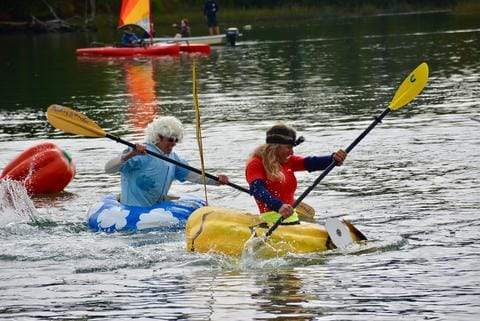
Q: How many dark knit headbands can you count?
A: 1